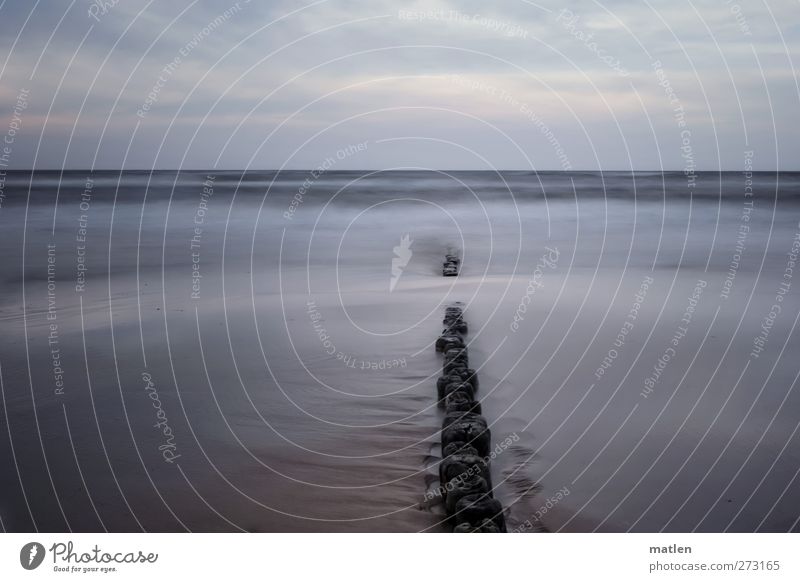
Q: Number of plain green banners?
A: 0